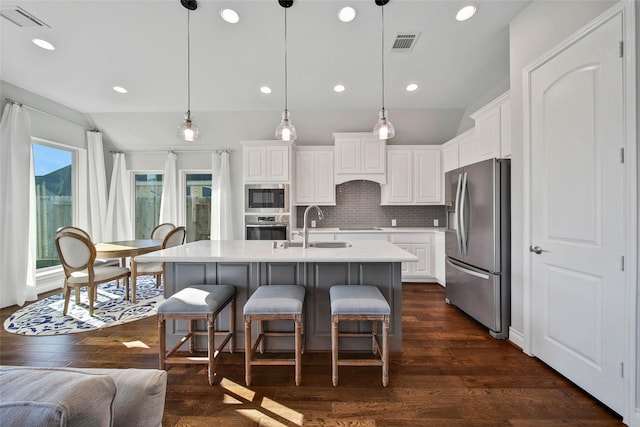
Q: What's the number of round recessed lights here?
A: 8